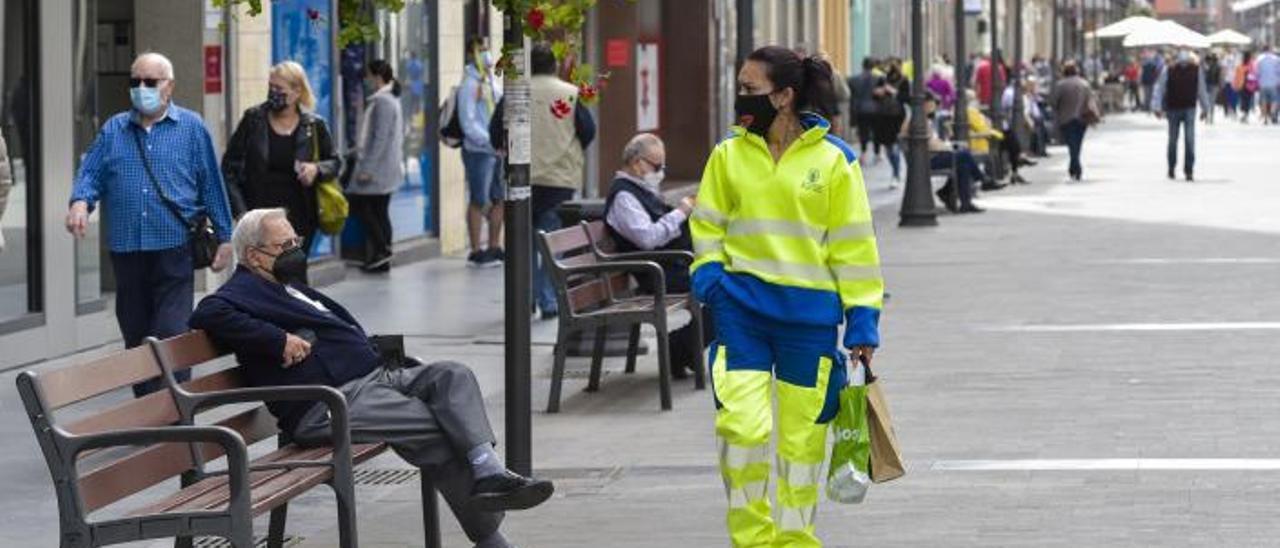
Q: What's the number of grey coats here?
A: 1